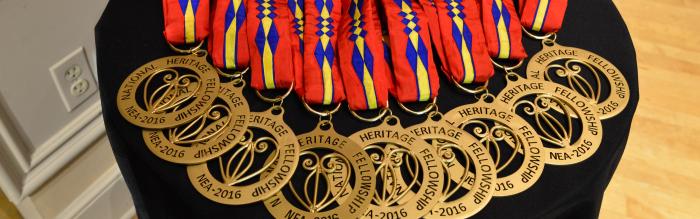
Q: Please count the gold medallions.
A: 9